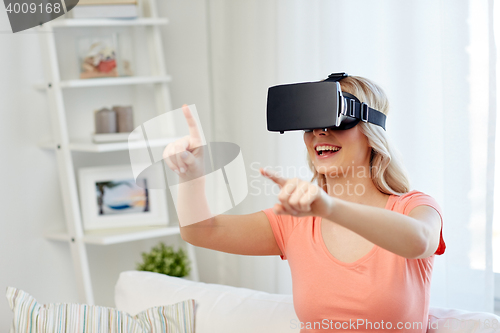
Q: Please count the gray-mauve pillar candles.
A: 2